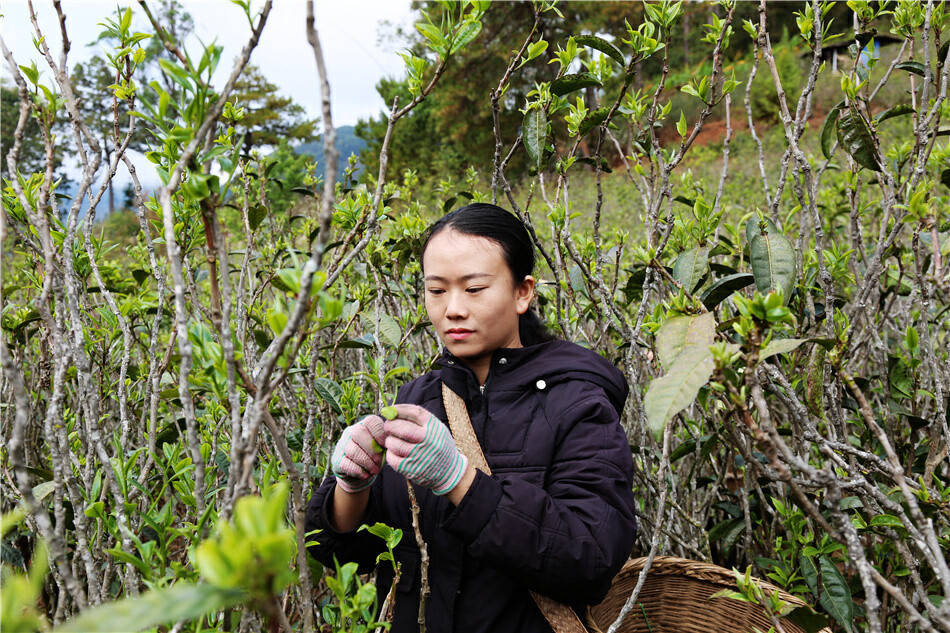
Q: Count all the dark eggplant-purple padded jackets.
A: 1